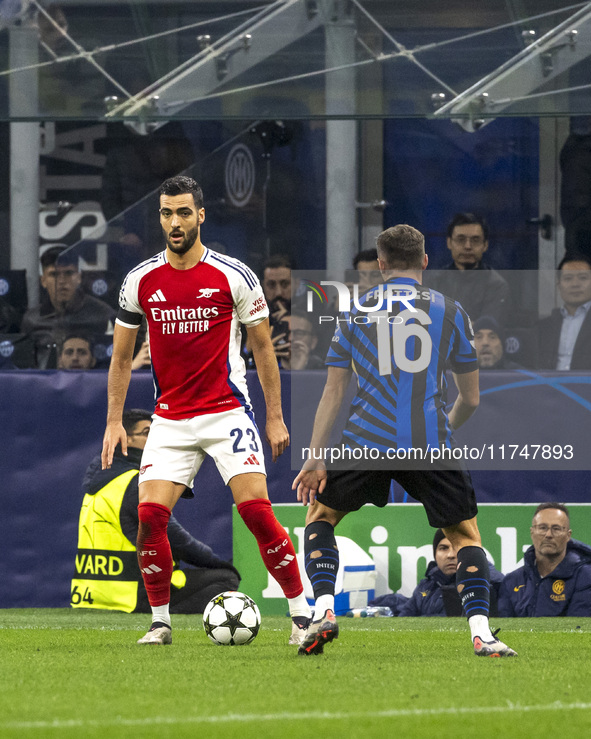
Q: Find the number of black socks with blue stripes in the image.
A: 2